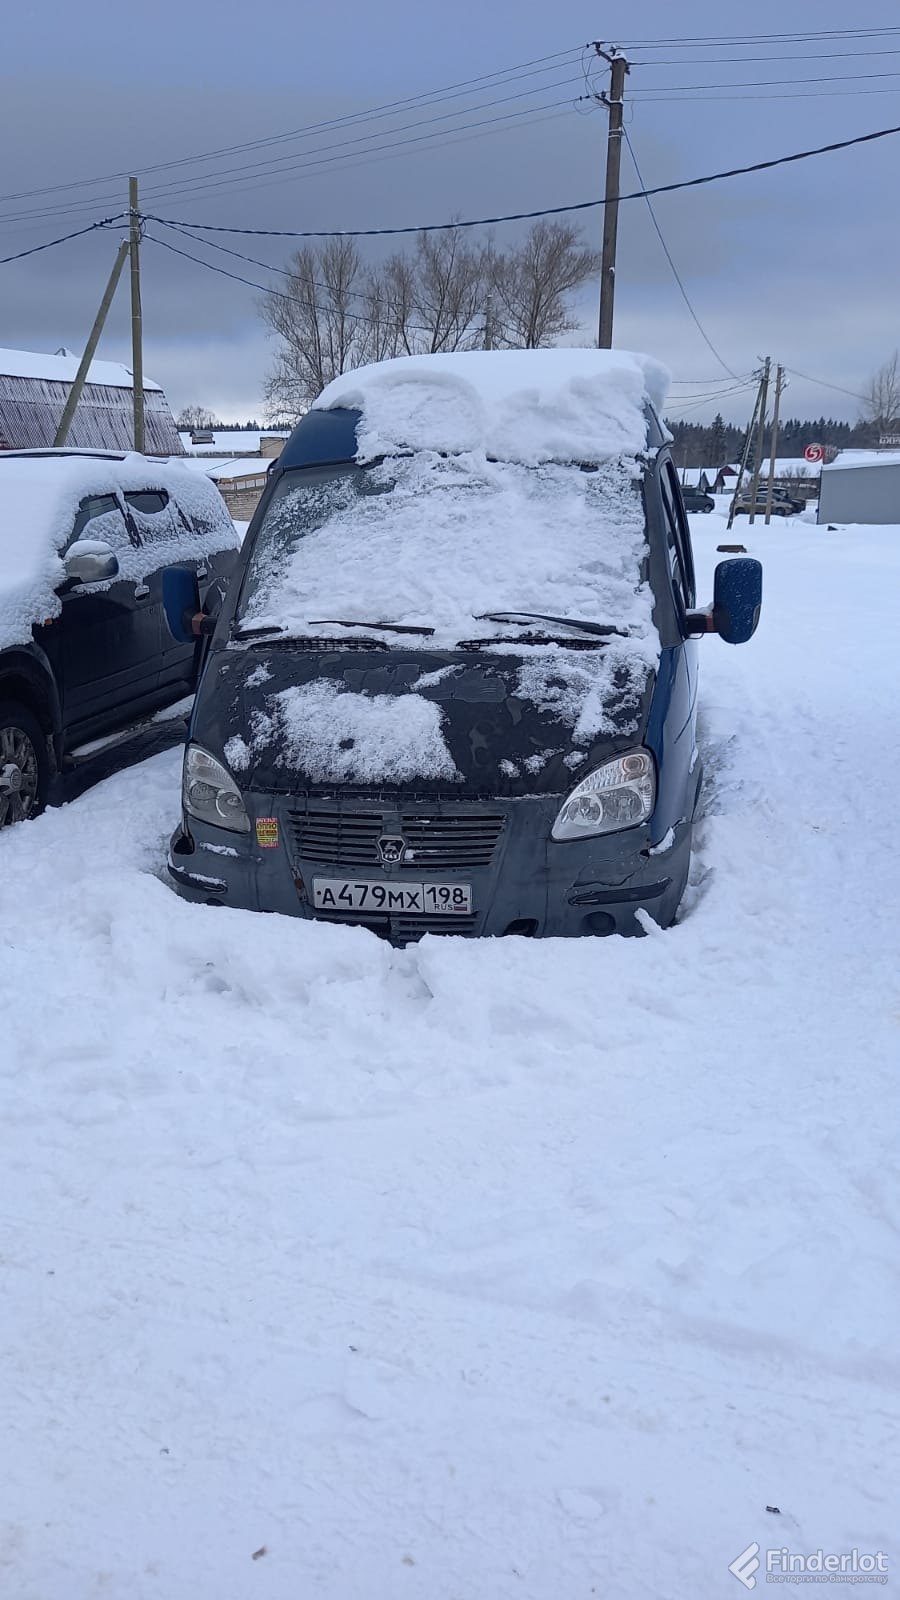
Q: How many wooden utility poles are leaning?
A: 2